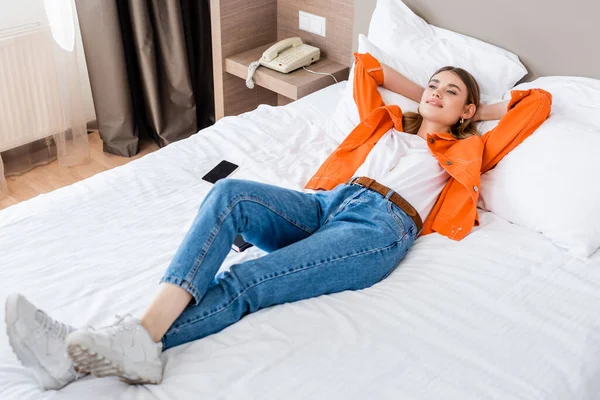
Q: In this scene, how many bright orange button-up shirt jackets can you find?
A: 1